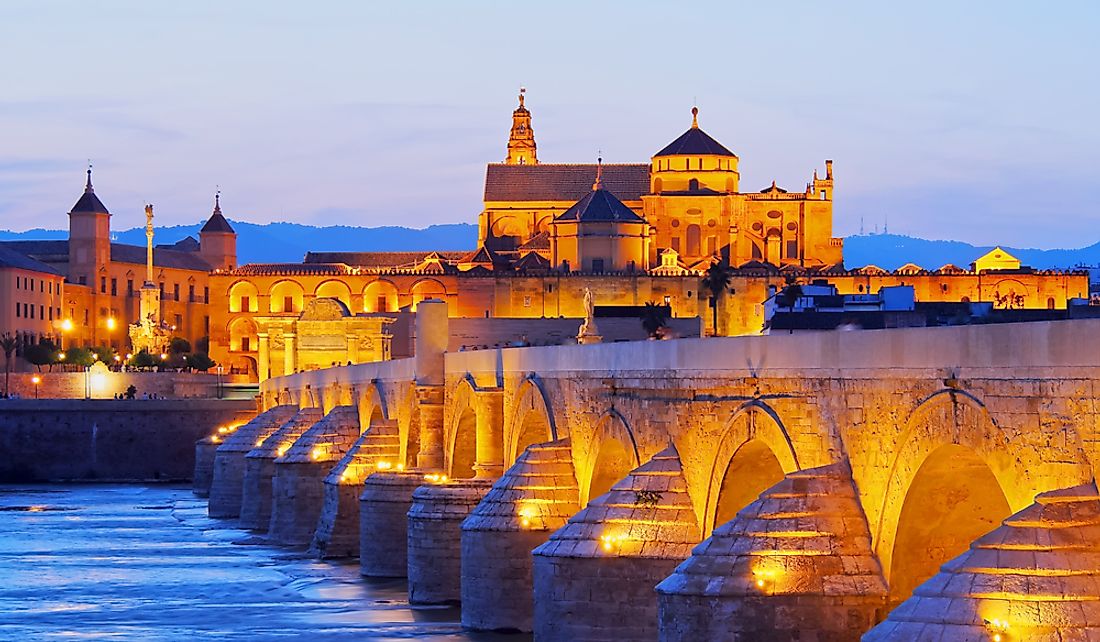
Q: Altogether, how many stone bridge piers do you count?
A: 11